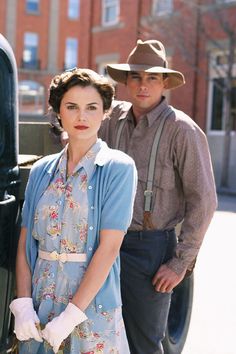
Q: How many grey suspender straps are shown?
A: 2